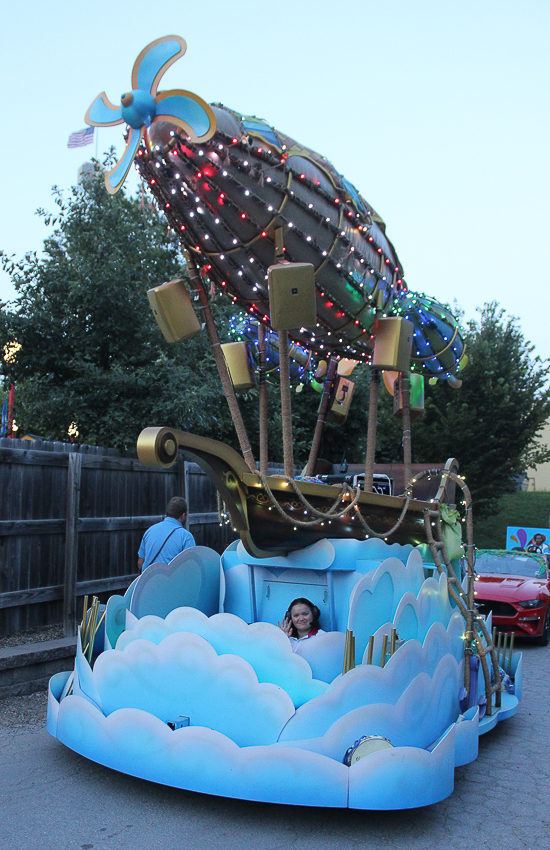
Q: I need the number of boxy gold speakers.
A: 6